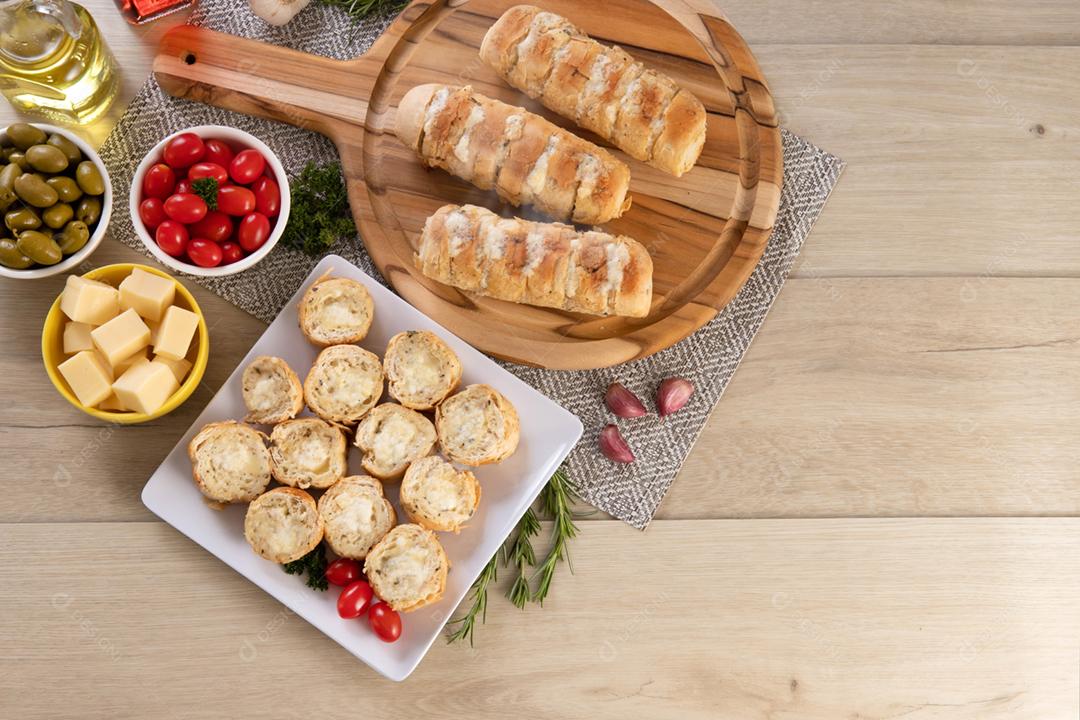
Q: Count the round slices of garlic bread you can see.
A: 12